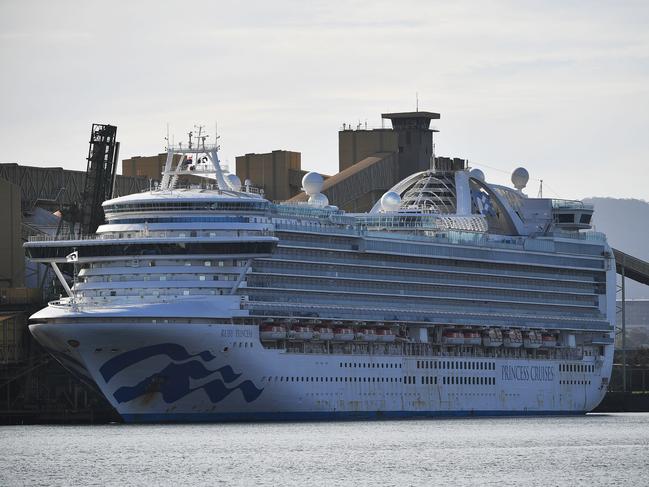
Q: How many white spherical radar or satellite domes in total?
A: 6